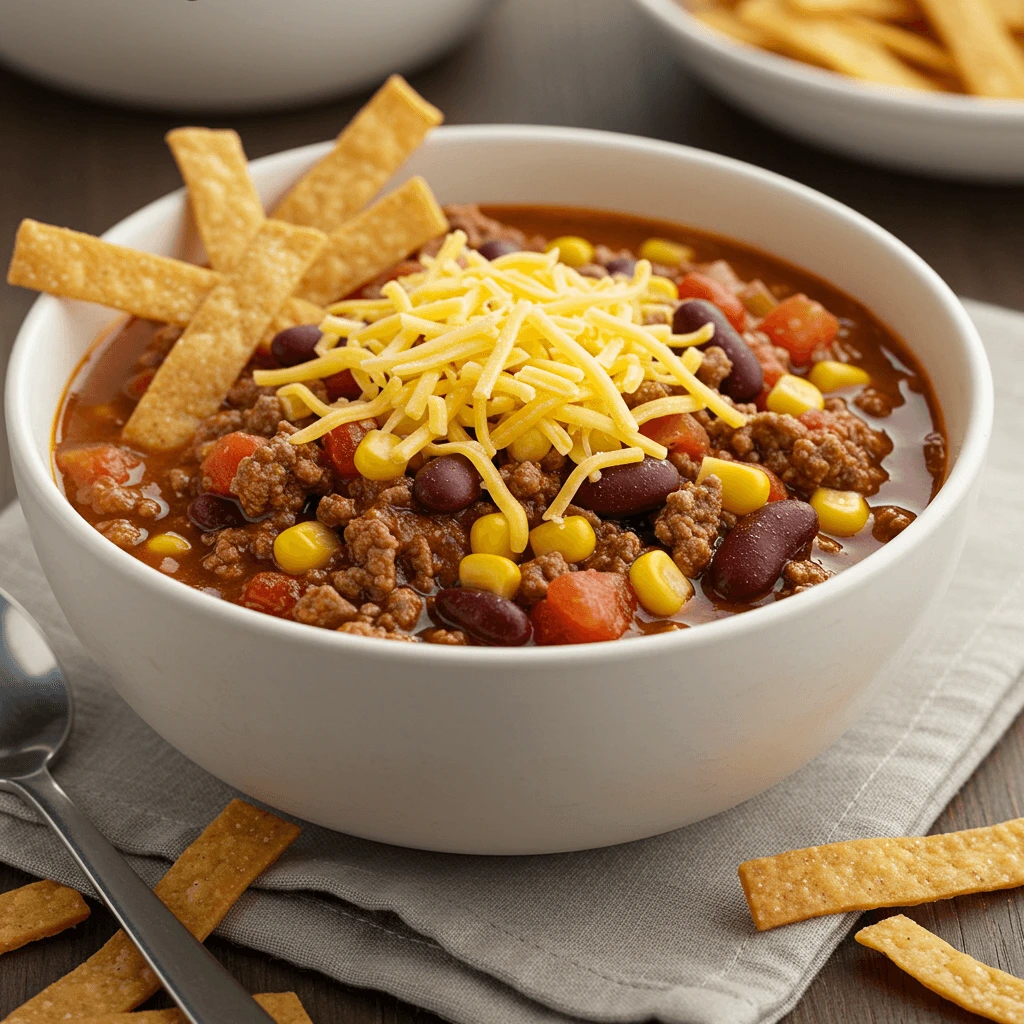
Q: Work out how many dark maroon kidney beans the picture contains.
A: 9